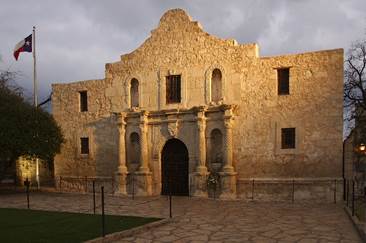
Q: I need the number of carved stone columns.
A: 4